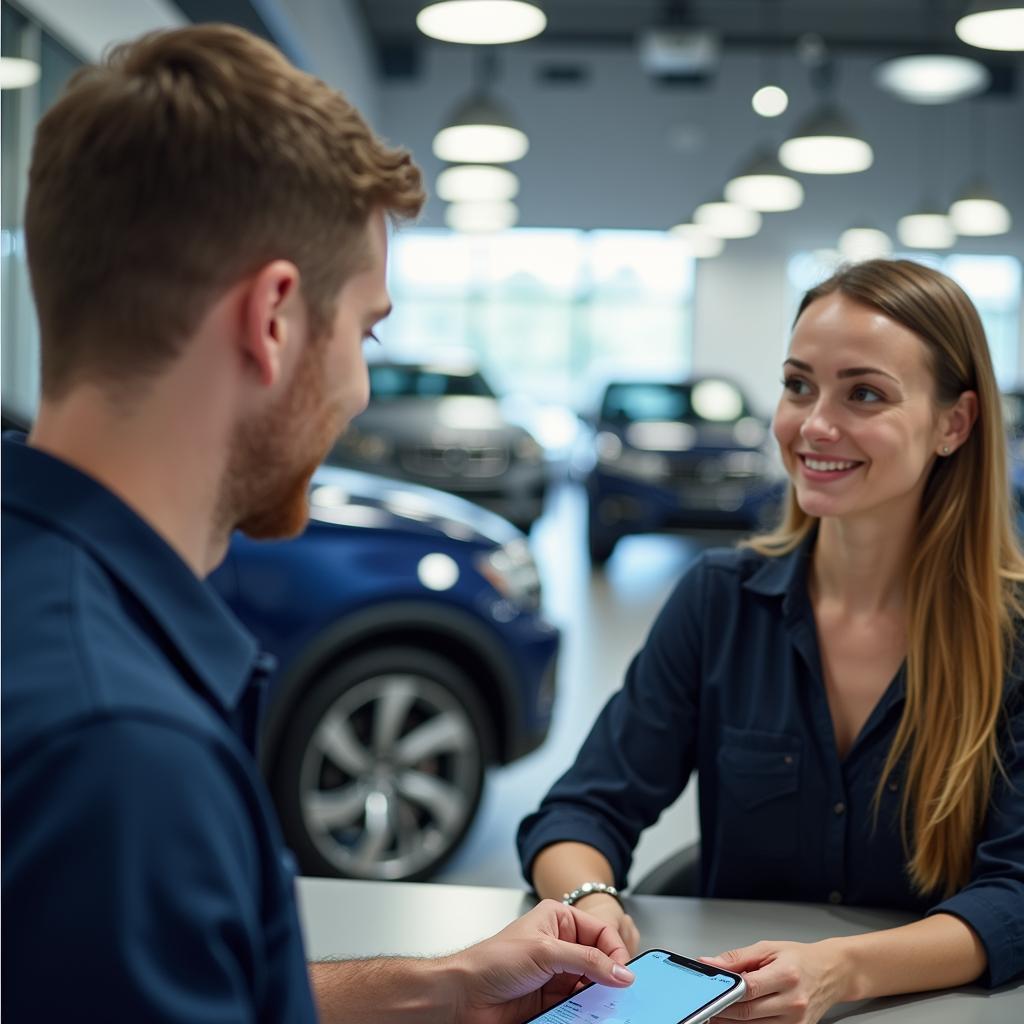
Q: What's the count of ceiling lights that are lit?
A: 15